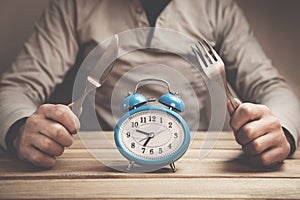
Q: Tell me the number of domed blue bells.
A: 2